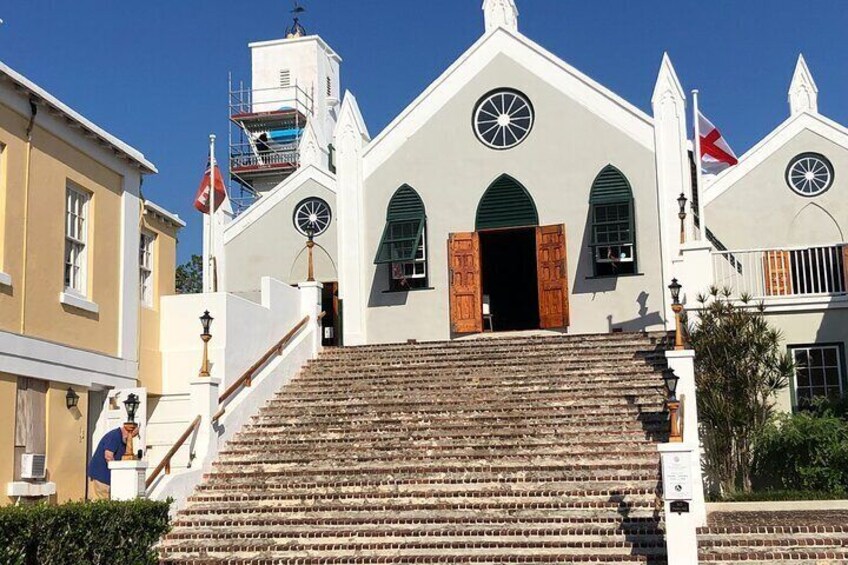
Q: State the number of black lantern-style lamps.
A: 7